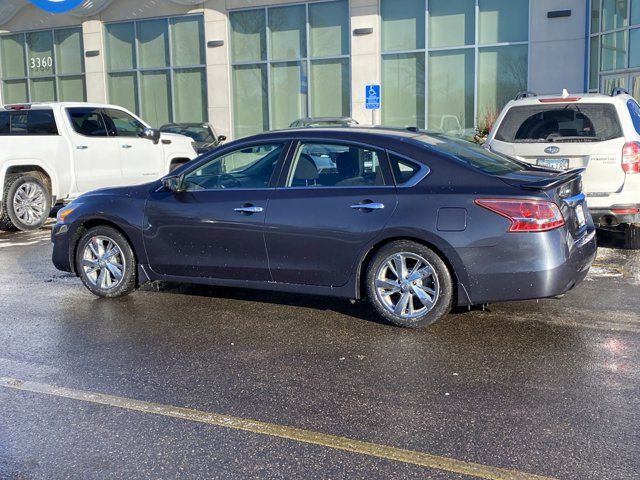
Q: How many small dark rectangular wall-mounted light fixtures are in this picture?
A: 4